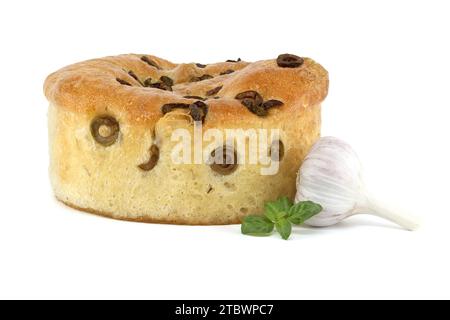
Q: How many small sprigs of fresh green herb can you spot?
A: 1